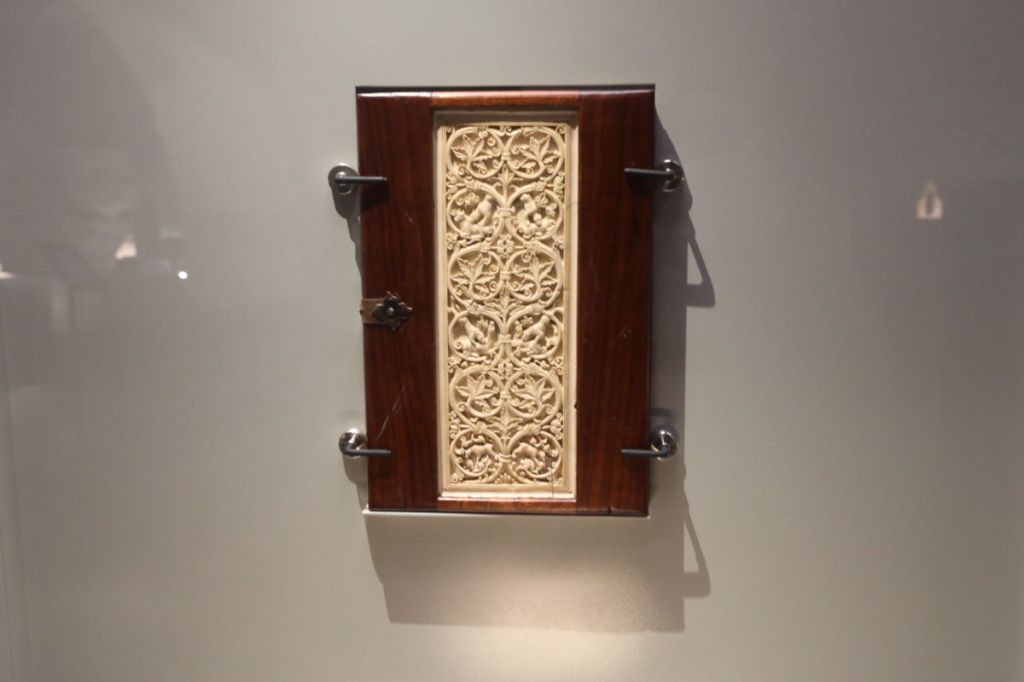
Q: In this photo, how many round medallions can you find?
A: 12